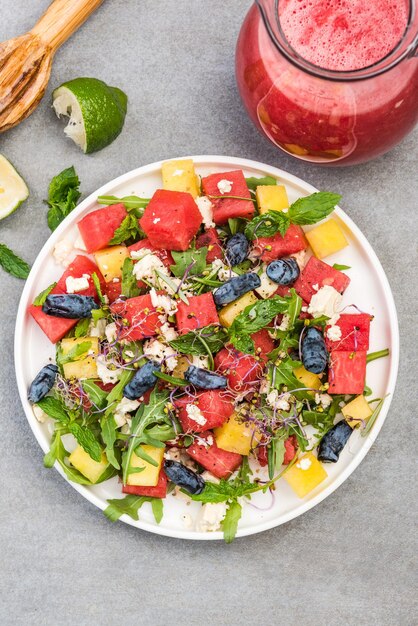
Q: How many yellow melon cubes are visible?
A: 12